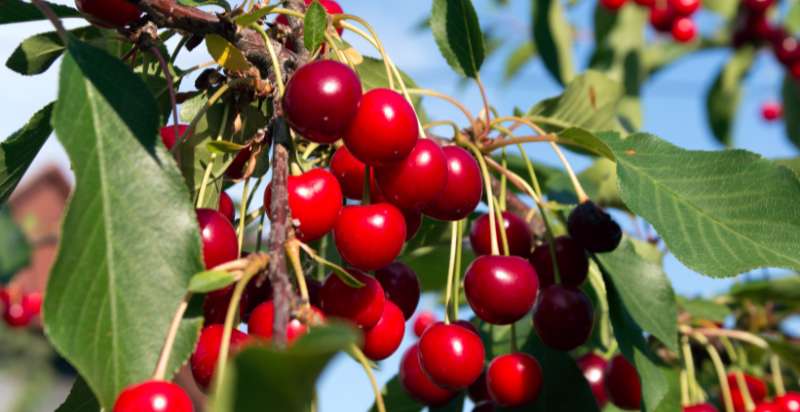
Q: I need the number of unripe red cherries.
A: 0